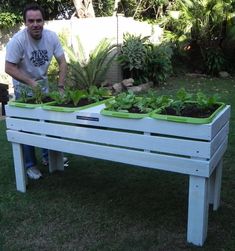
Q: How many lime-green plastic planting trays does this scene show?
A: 4